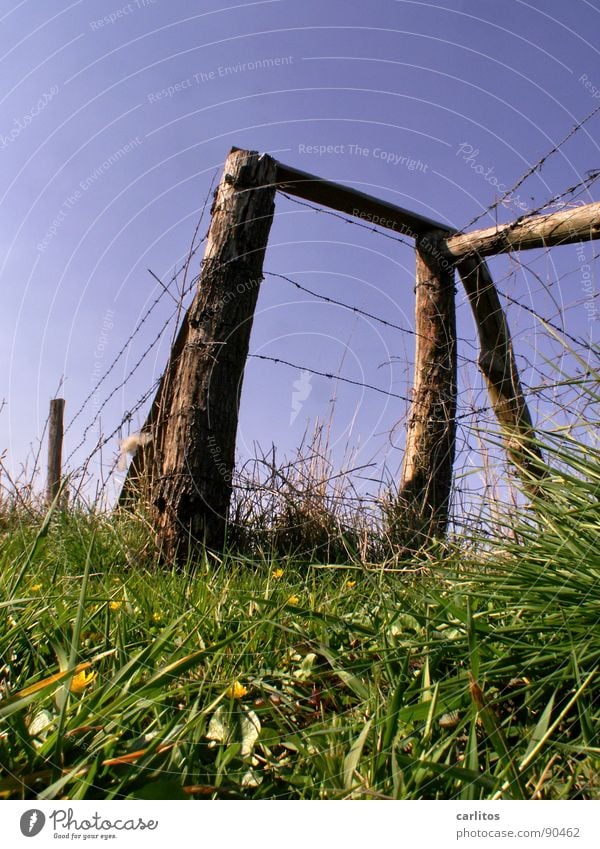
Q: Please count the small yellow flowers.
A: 8